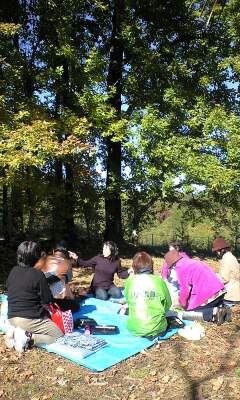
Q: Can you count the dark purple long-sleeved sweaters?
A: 1